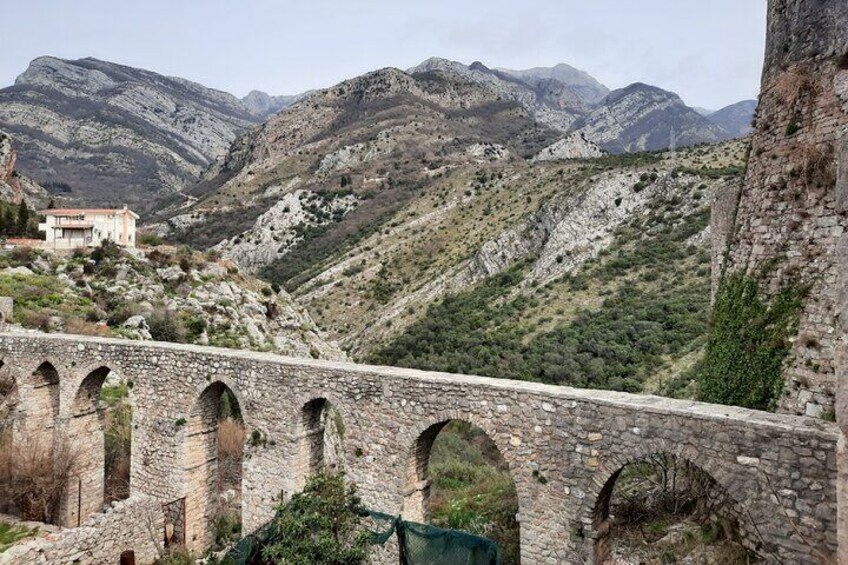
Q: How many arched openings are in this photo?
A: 7